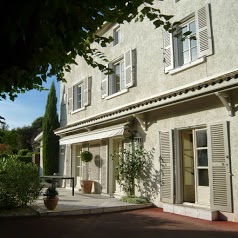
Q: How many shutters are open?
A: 8